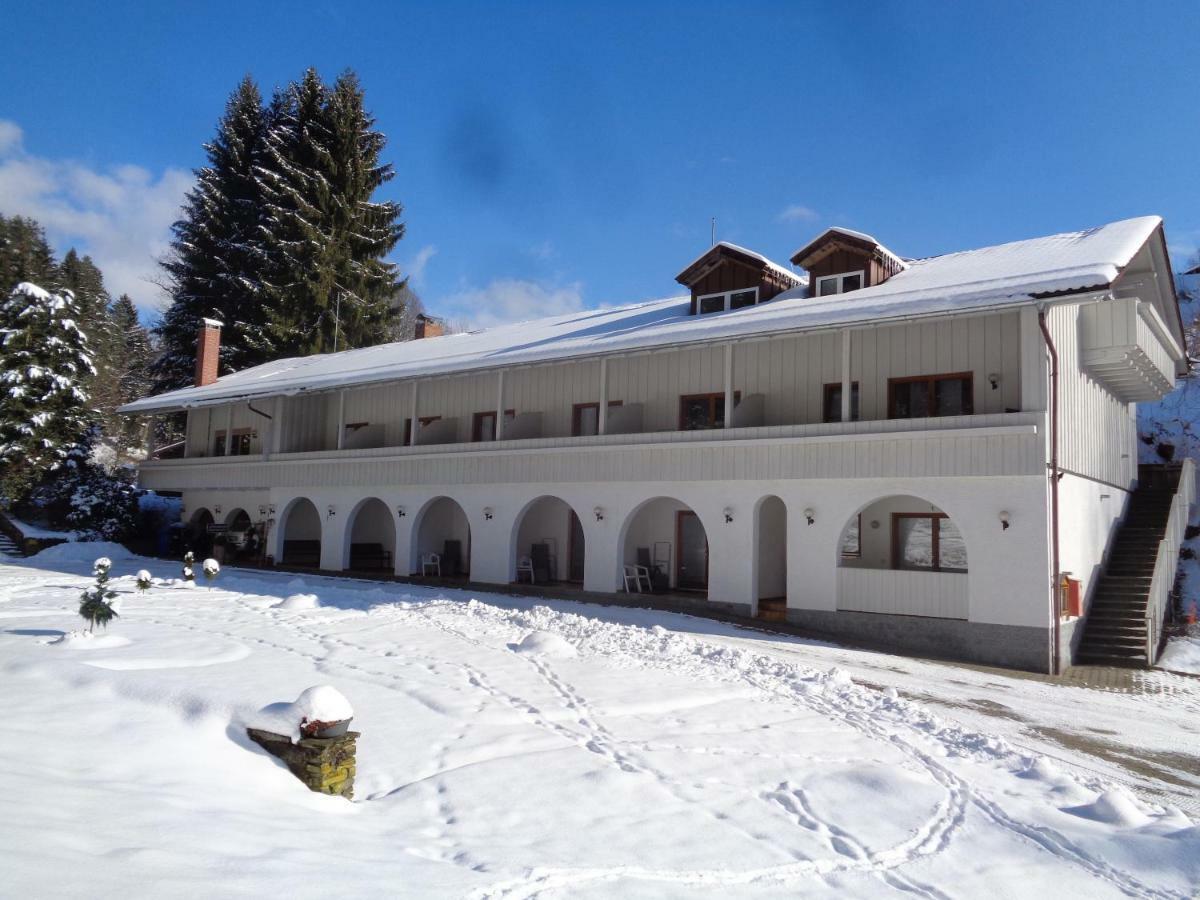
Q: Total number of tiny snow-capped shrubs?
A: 4